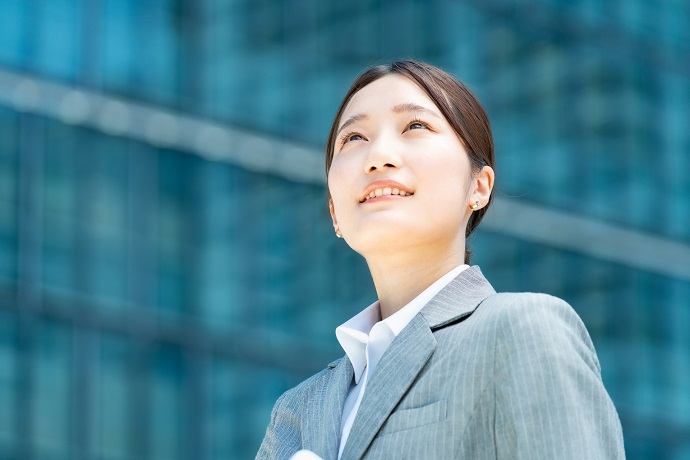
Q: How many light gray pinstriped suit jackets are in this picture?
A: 1